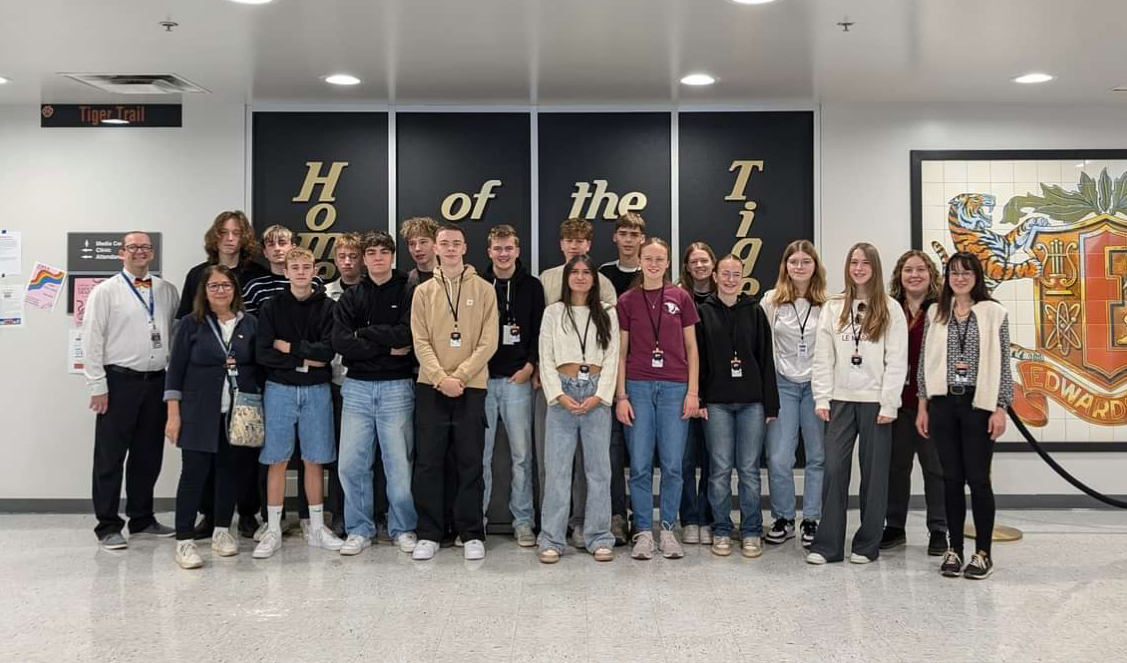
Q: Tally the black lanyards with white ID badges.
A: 8